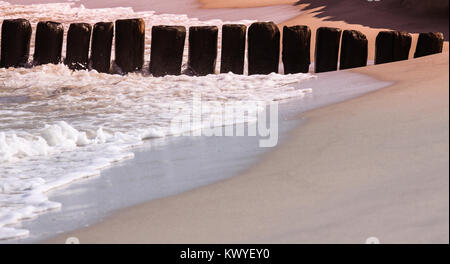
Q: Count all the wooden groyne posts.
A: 14